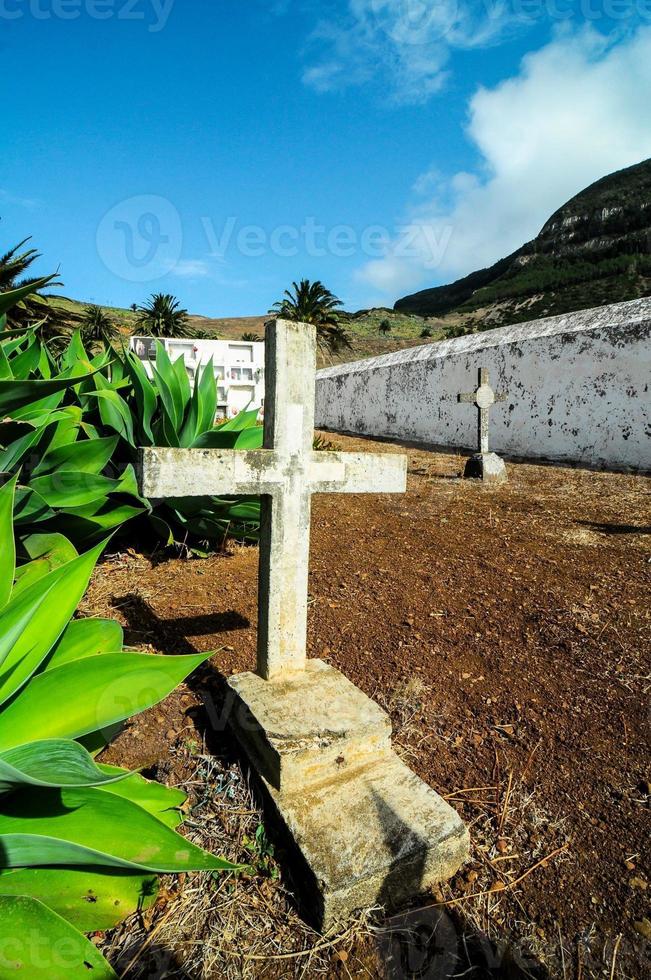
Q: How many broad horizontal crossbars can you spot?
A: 2